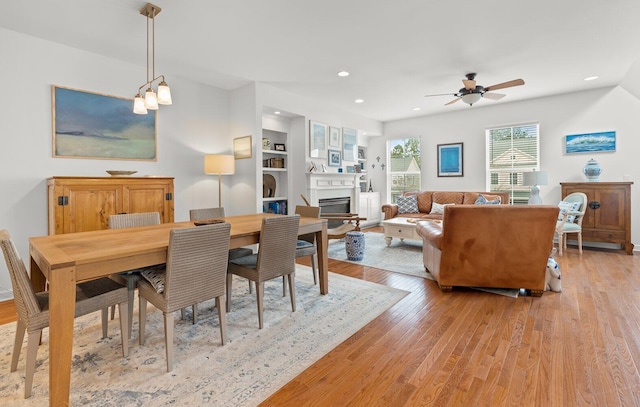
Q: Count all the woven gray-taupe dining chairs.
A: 6